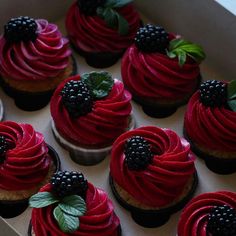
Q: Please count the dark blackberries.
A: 9